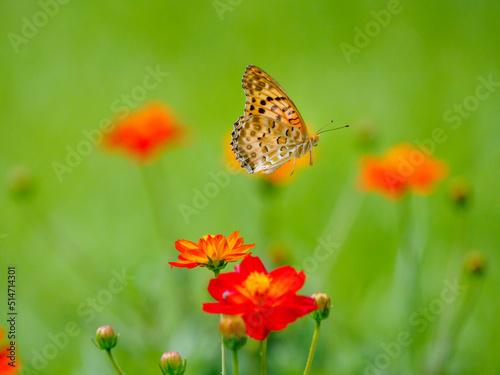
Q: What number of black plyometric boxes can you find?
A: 0